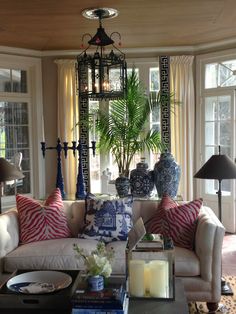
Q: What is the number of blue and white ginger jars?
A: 3